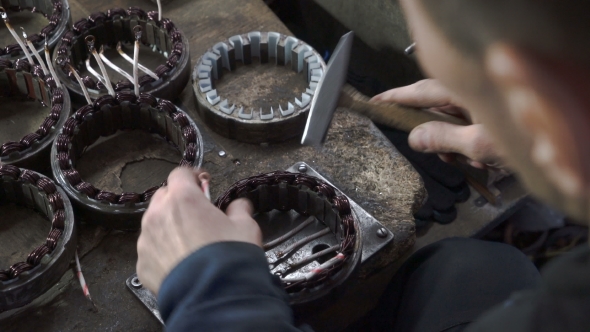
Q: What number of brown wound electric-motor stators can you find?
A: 6